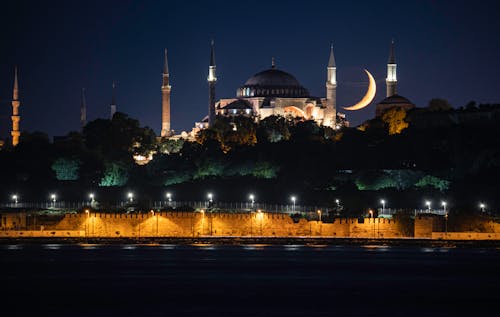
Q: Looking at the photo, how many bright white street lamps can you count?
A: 13